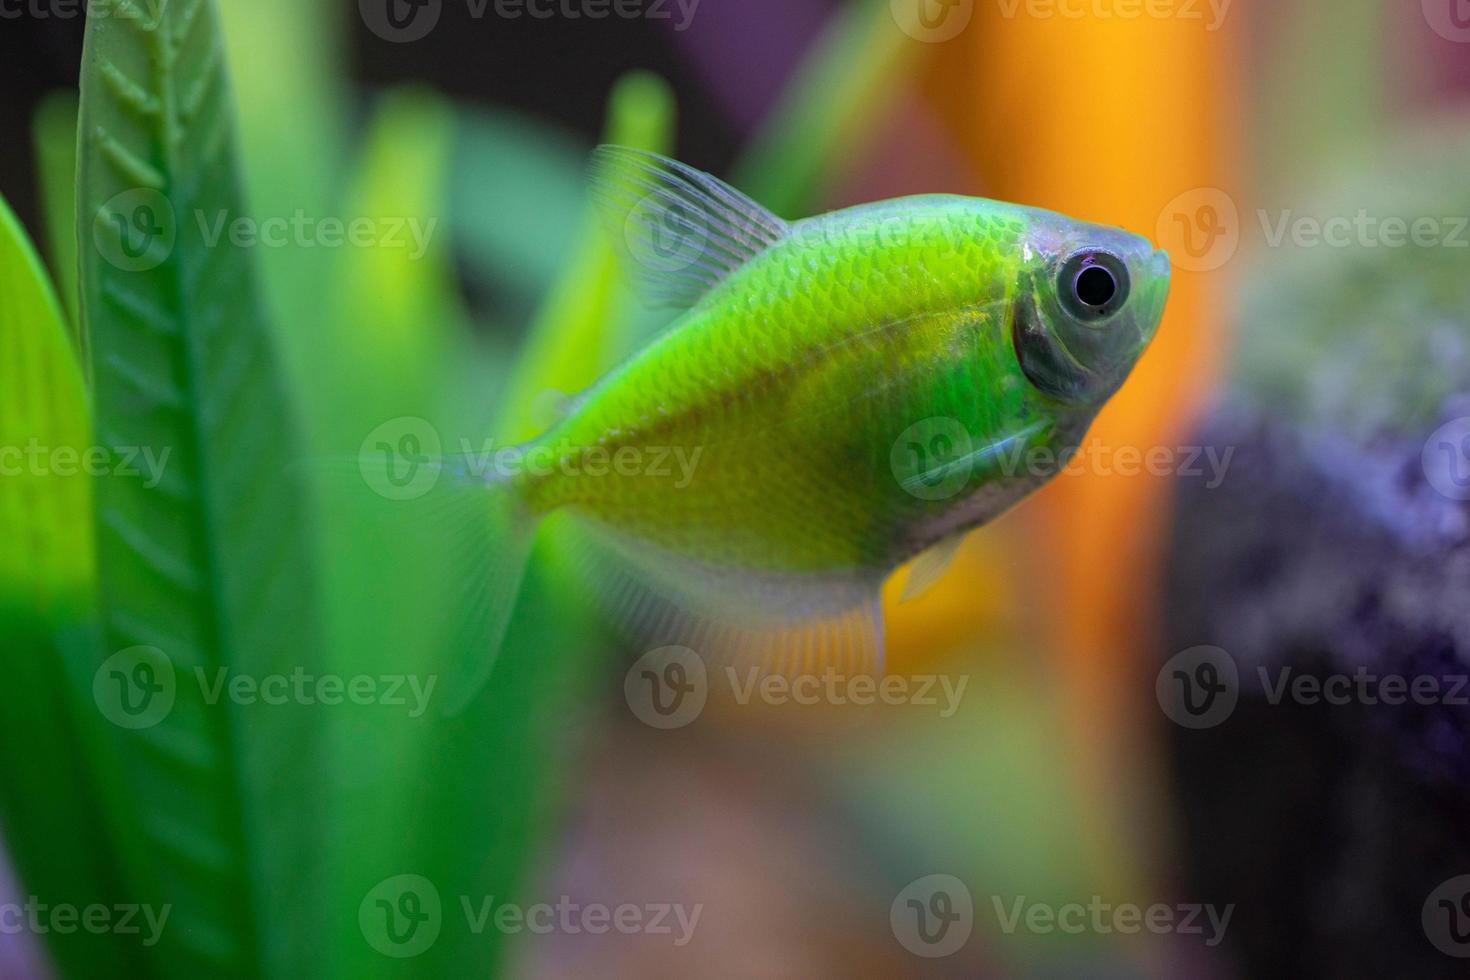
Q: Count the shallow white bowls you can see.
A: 0